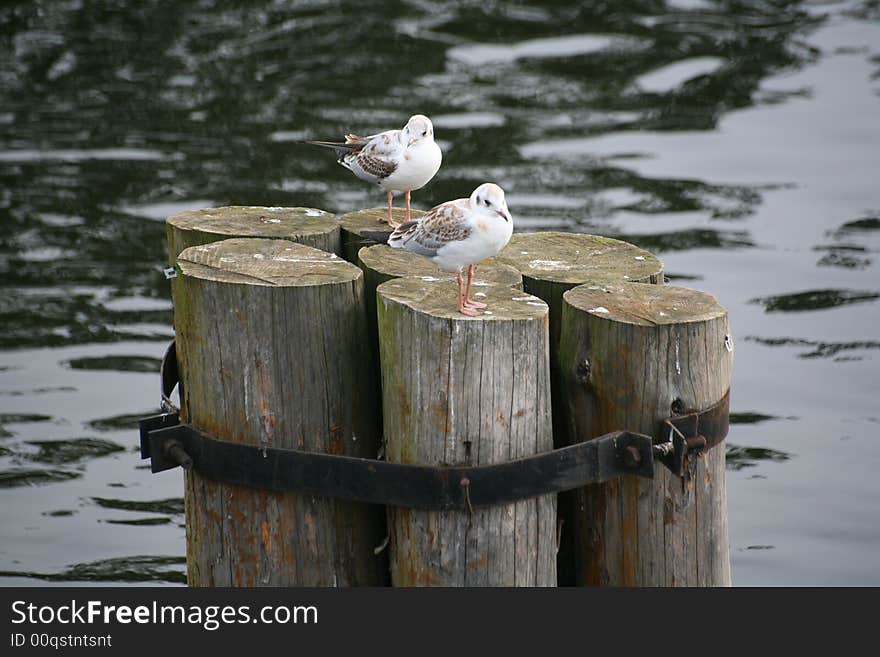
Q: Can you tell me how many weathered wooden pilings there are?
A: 7